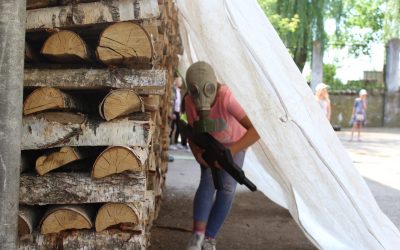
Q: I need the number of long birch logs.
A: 5